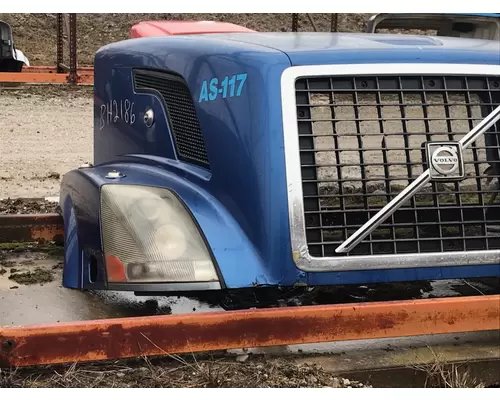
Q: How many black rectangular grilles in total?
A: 1